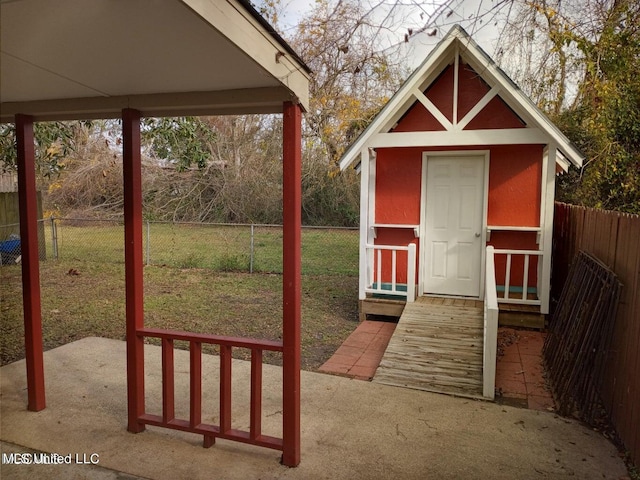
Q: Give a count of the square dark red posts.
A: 3